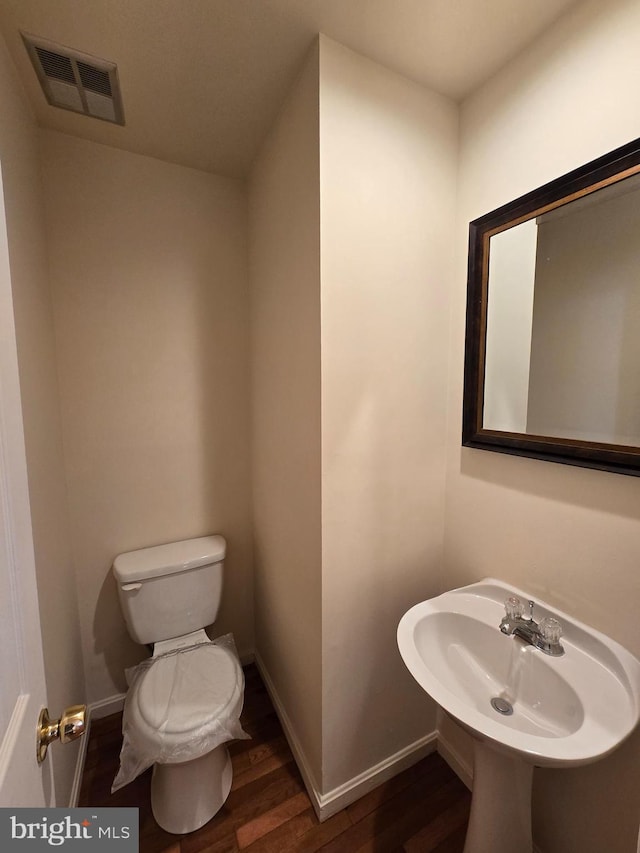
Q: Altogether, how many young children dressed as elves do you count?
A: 0